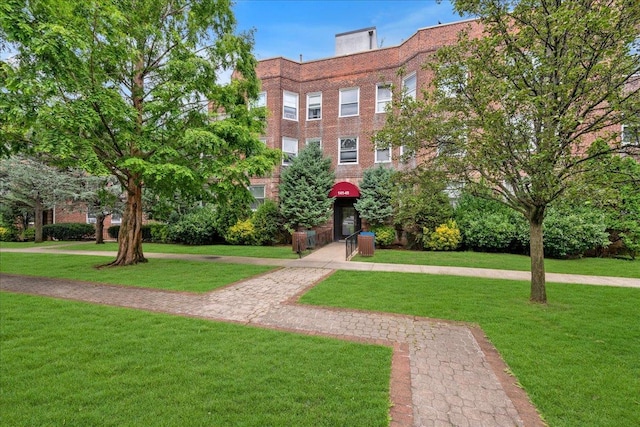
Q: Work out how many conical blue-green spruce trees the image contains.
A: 2